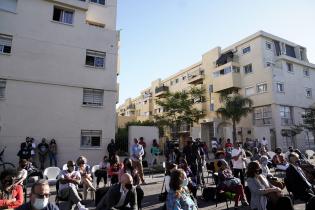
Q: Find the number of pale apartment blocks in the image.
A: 2